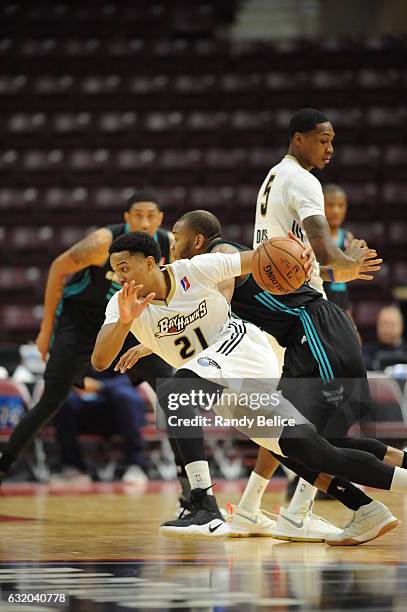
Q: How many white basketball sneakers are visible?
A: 3